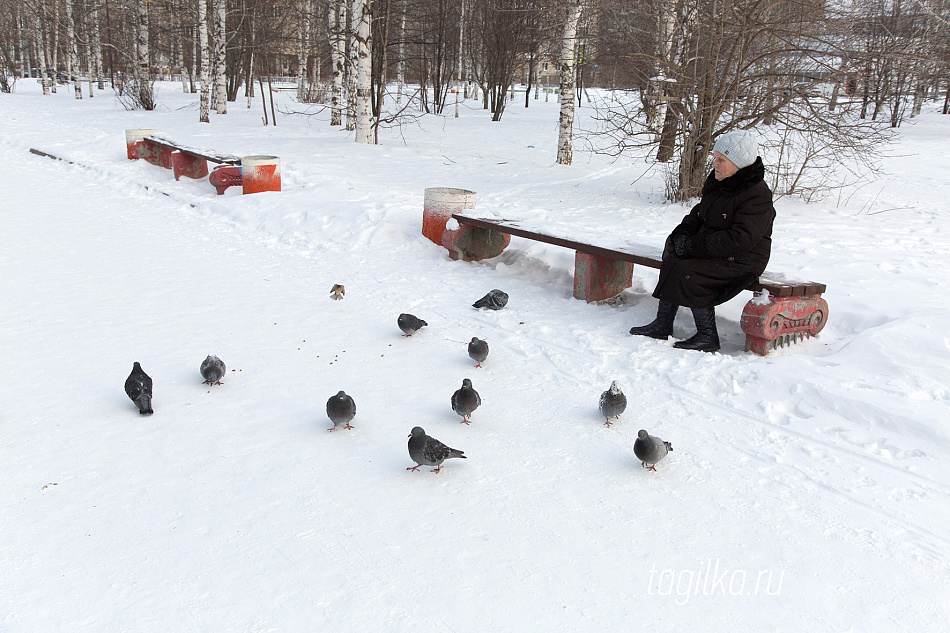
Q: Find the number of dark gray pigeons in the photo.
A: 10